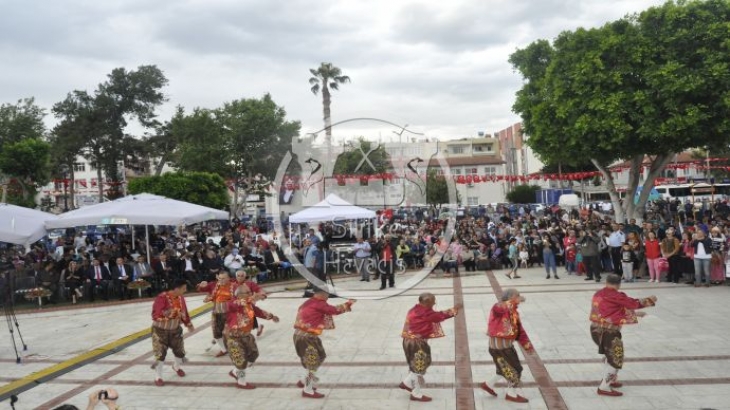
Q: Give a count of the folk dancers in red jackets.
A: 8